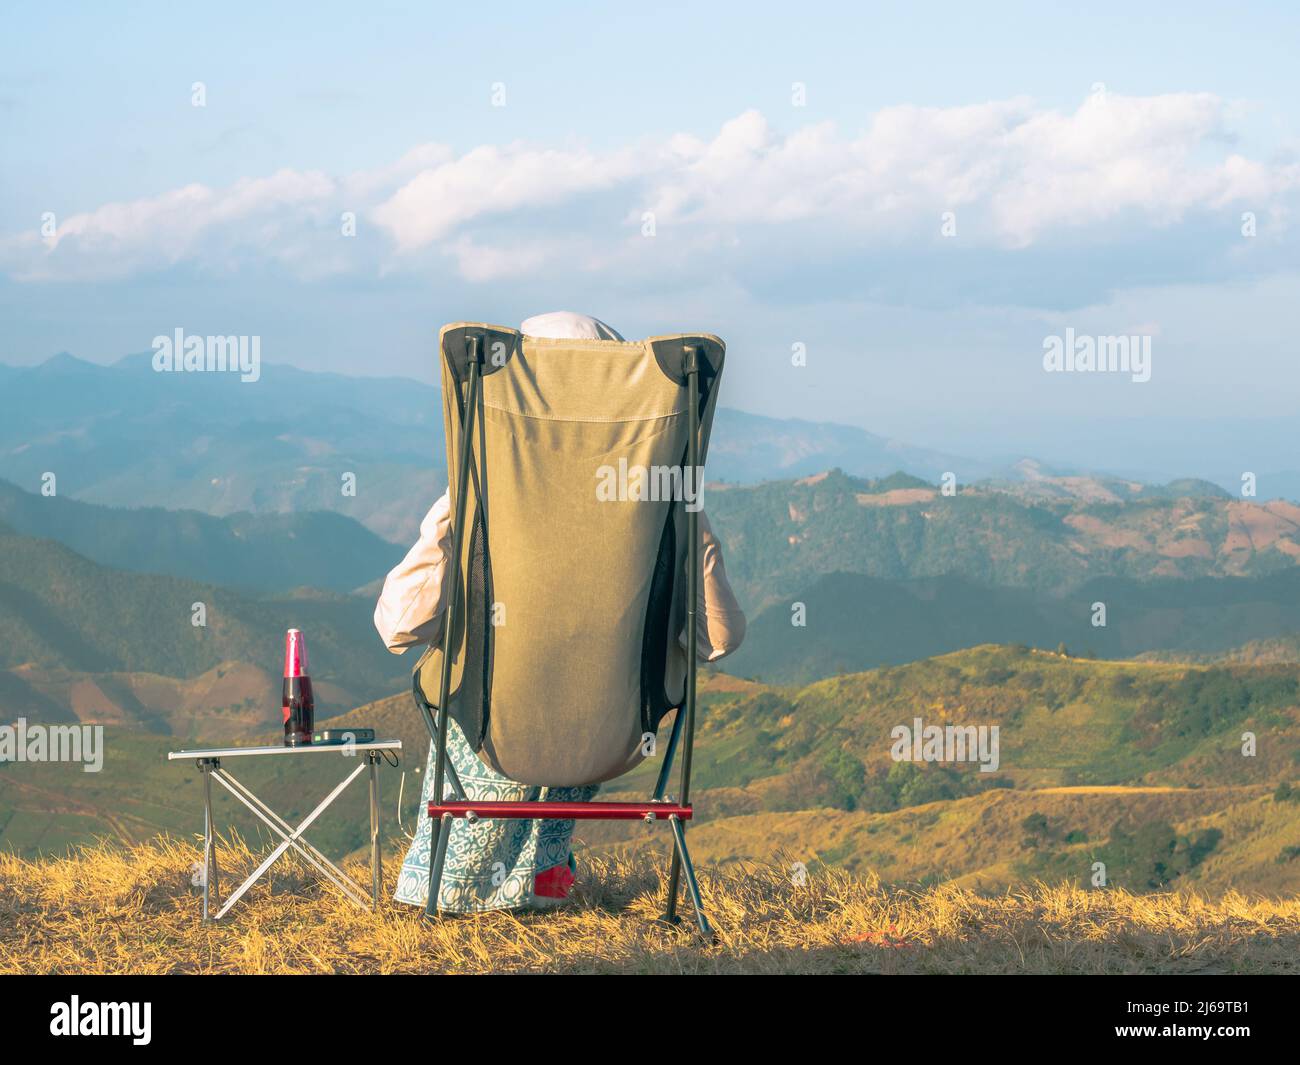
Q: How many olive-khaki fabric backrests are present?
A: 1